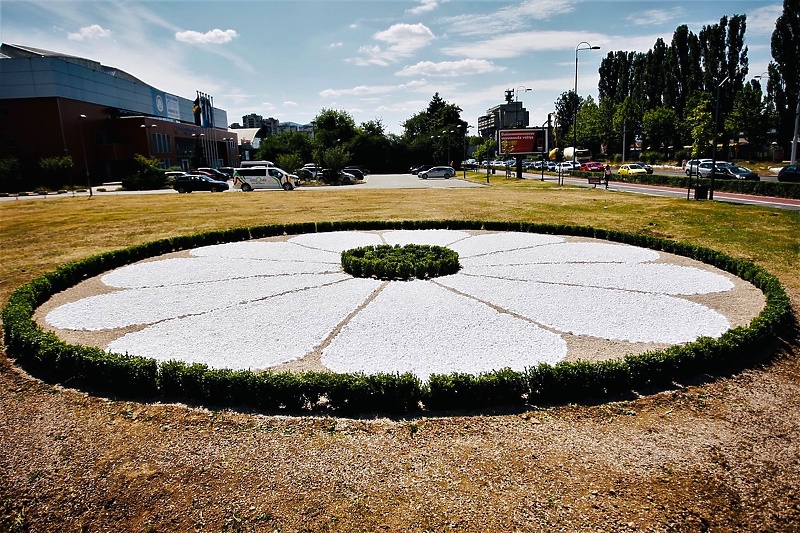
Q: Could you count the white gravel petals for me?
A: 11